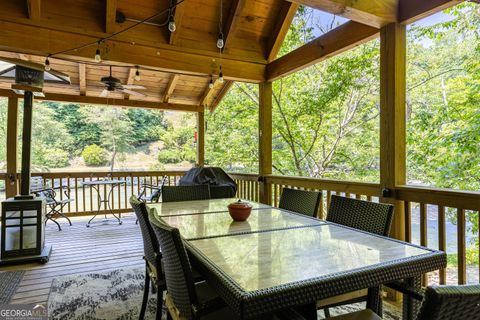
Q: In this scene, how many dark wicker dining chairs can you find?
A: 6